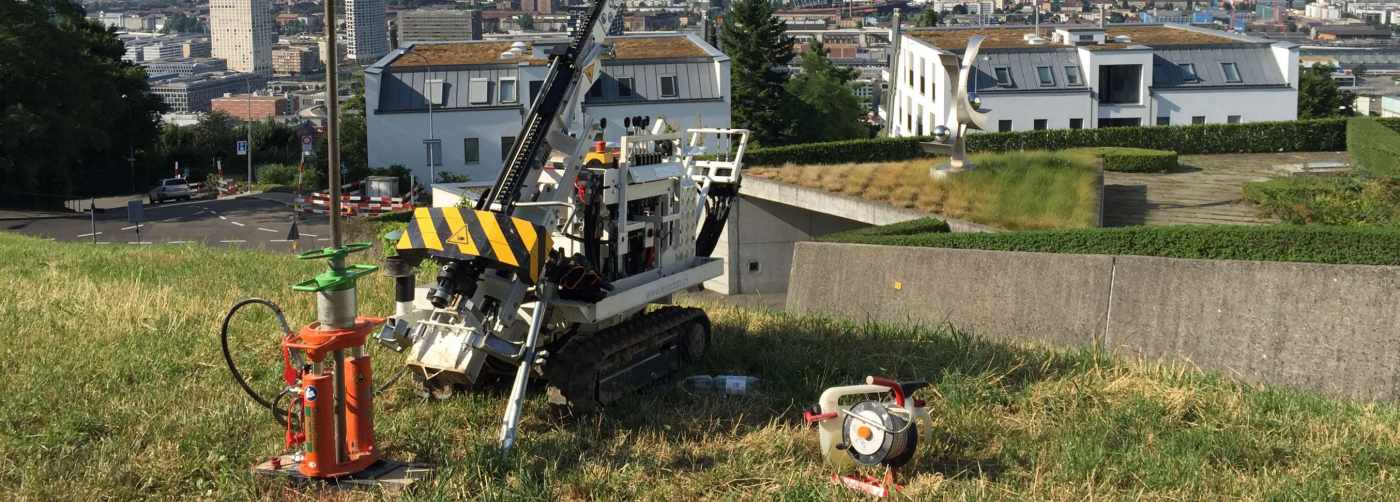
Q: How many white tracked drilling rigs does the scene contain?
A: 1